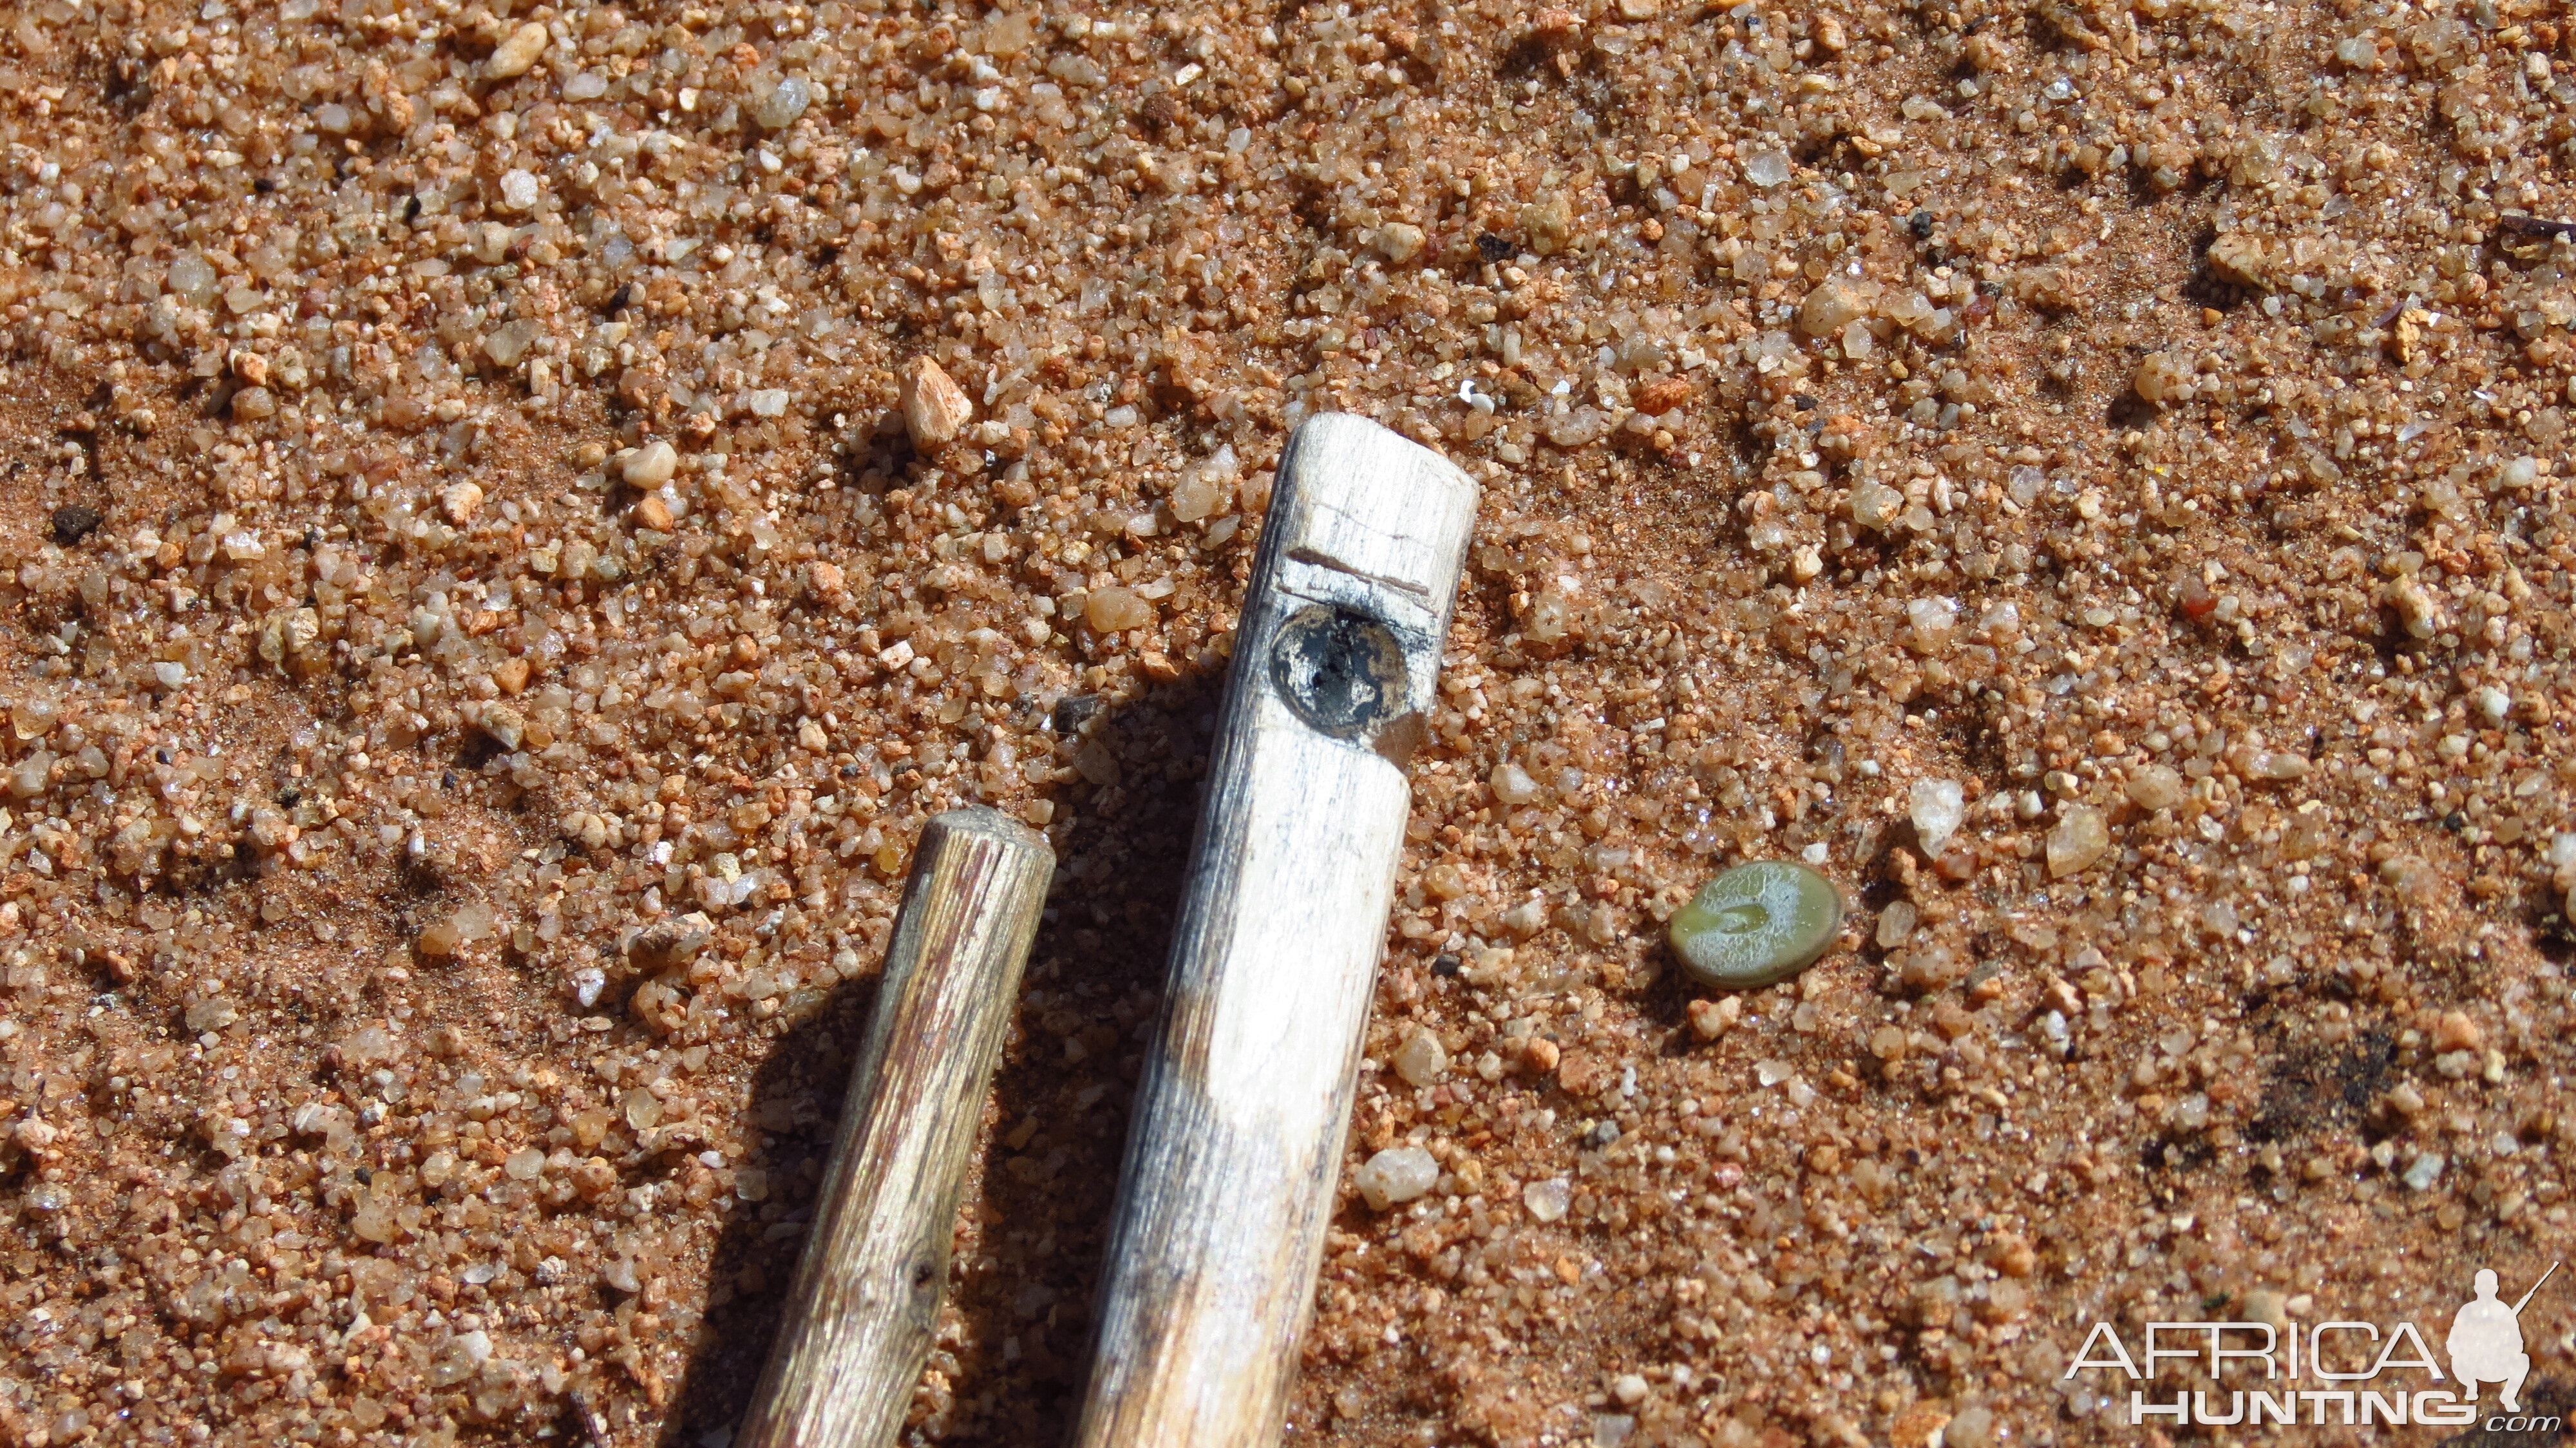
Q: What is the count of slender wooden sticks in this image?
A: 2